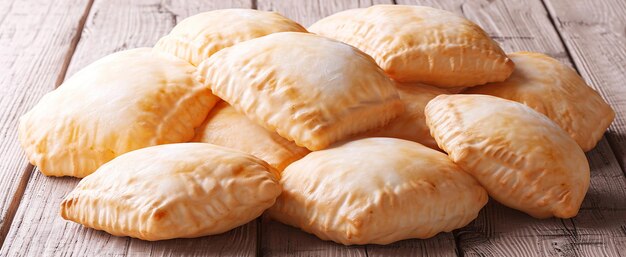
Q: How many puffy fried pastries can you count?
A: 10